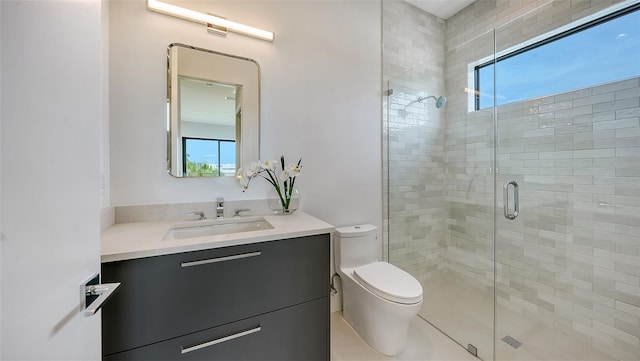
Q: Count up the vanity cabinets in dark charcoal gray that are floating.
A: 1